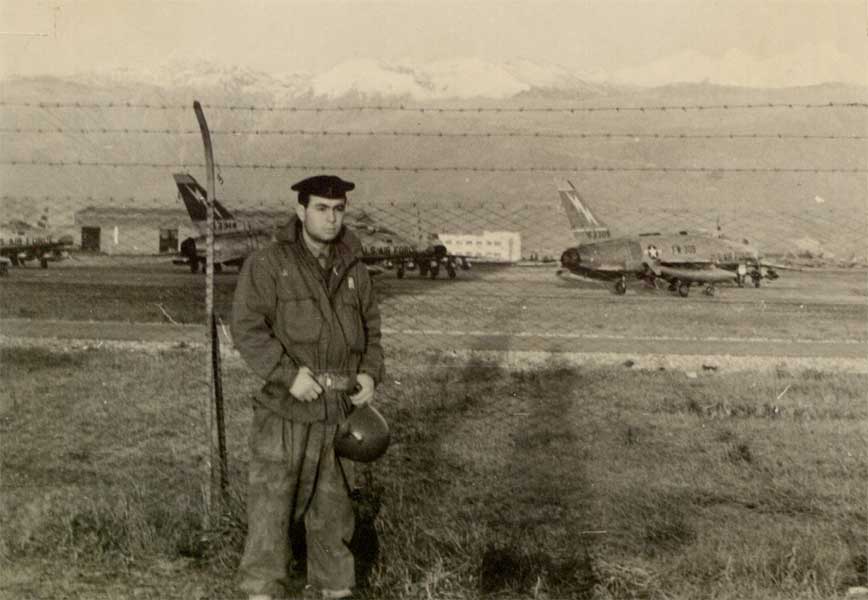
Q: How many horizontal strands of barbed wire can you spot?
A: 3